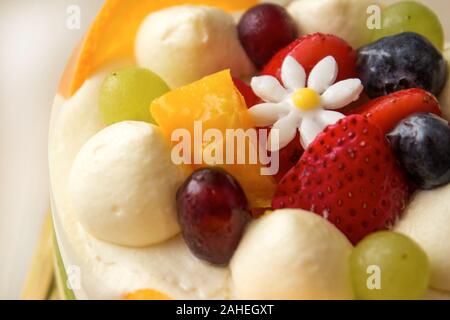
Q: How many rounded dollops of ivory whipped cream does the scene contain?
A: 5